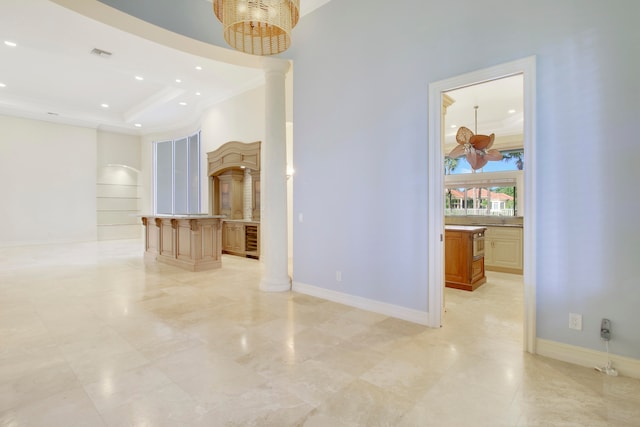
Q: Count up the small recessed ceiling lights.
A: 11